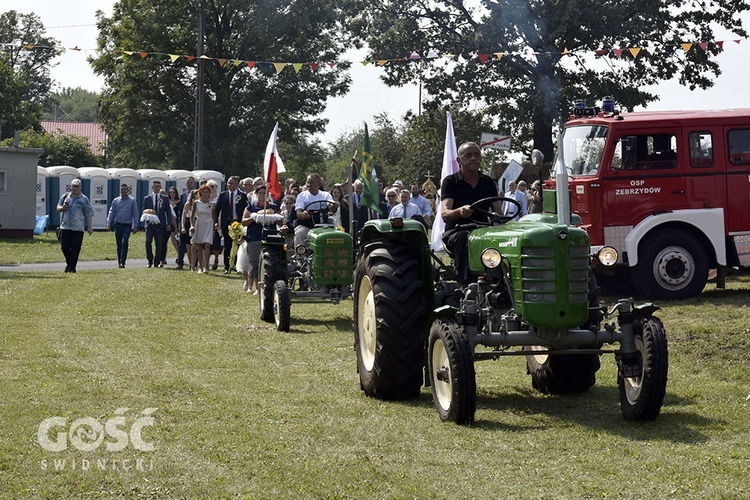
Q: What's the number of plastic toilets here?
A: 7